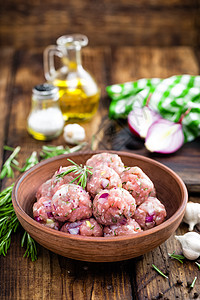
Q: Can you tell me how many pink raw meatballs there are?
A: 11